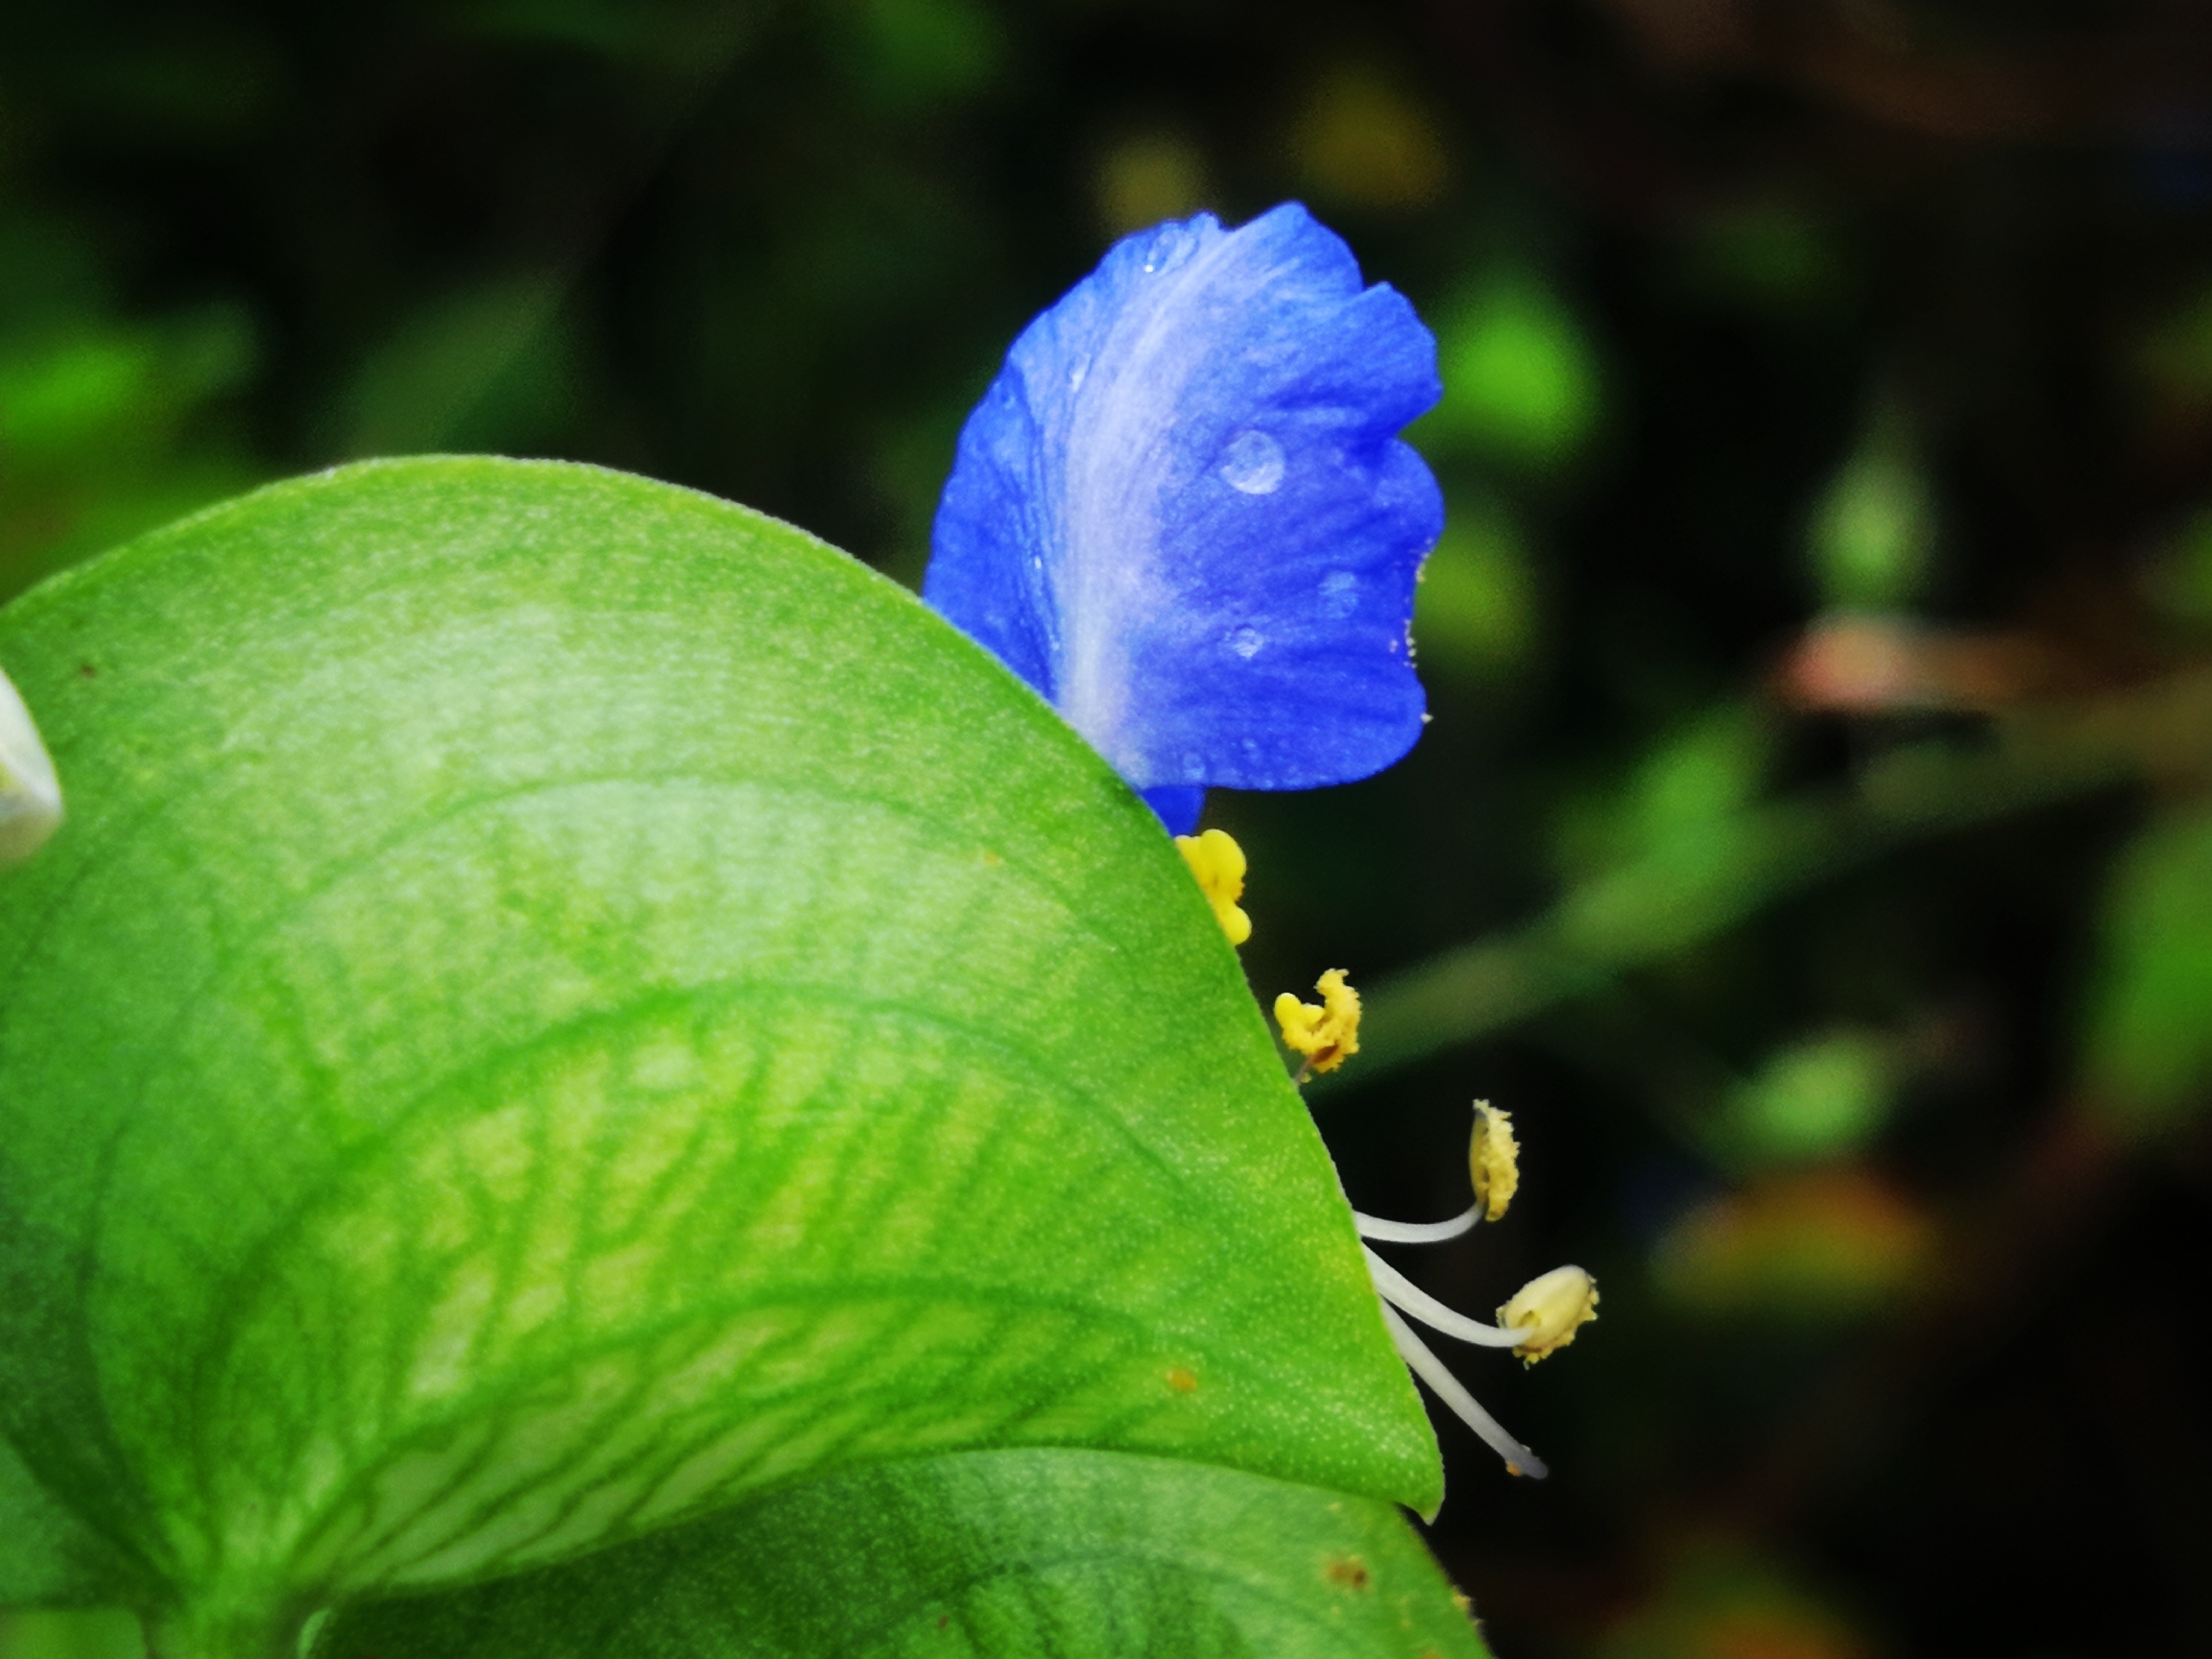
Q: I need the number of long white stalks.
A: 3